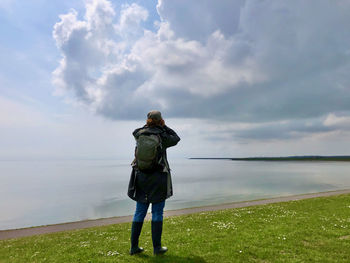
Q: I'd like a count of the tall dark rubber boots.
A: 2